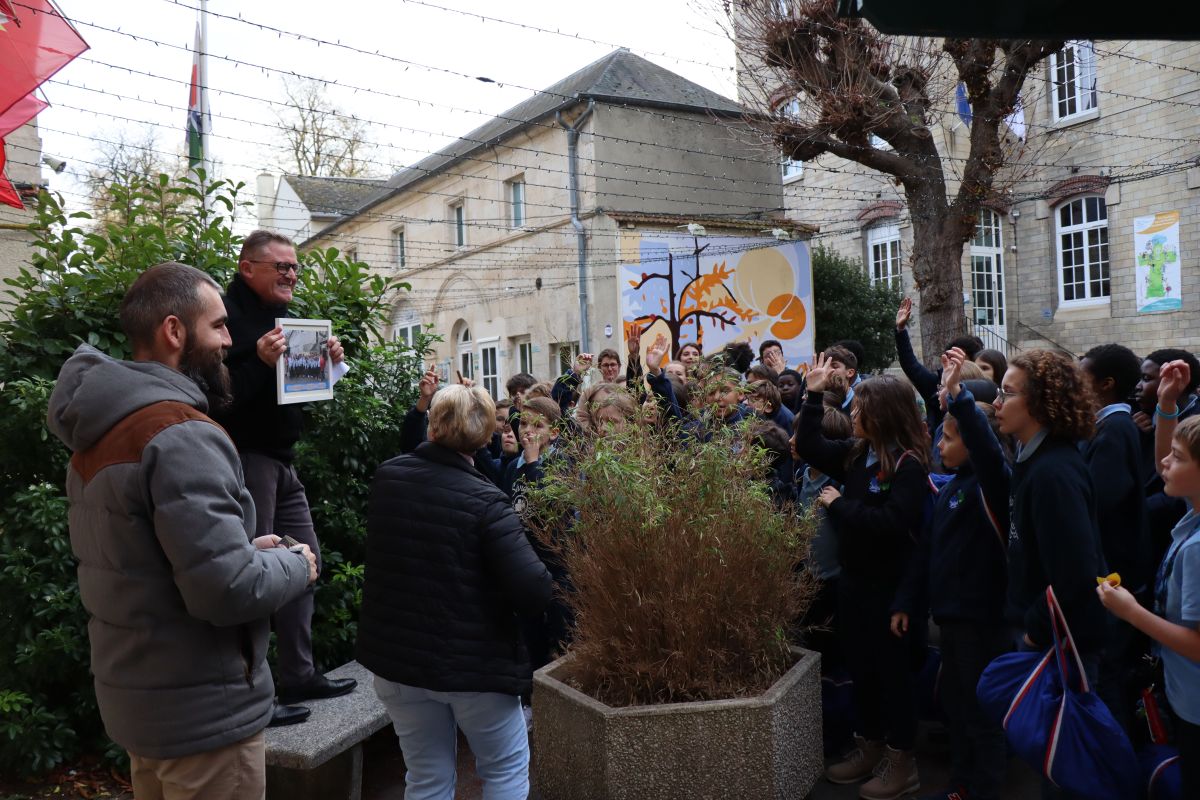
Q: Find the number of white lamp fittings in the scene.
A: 2